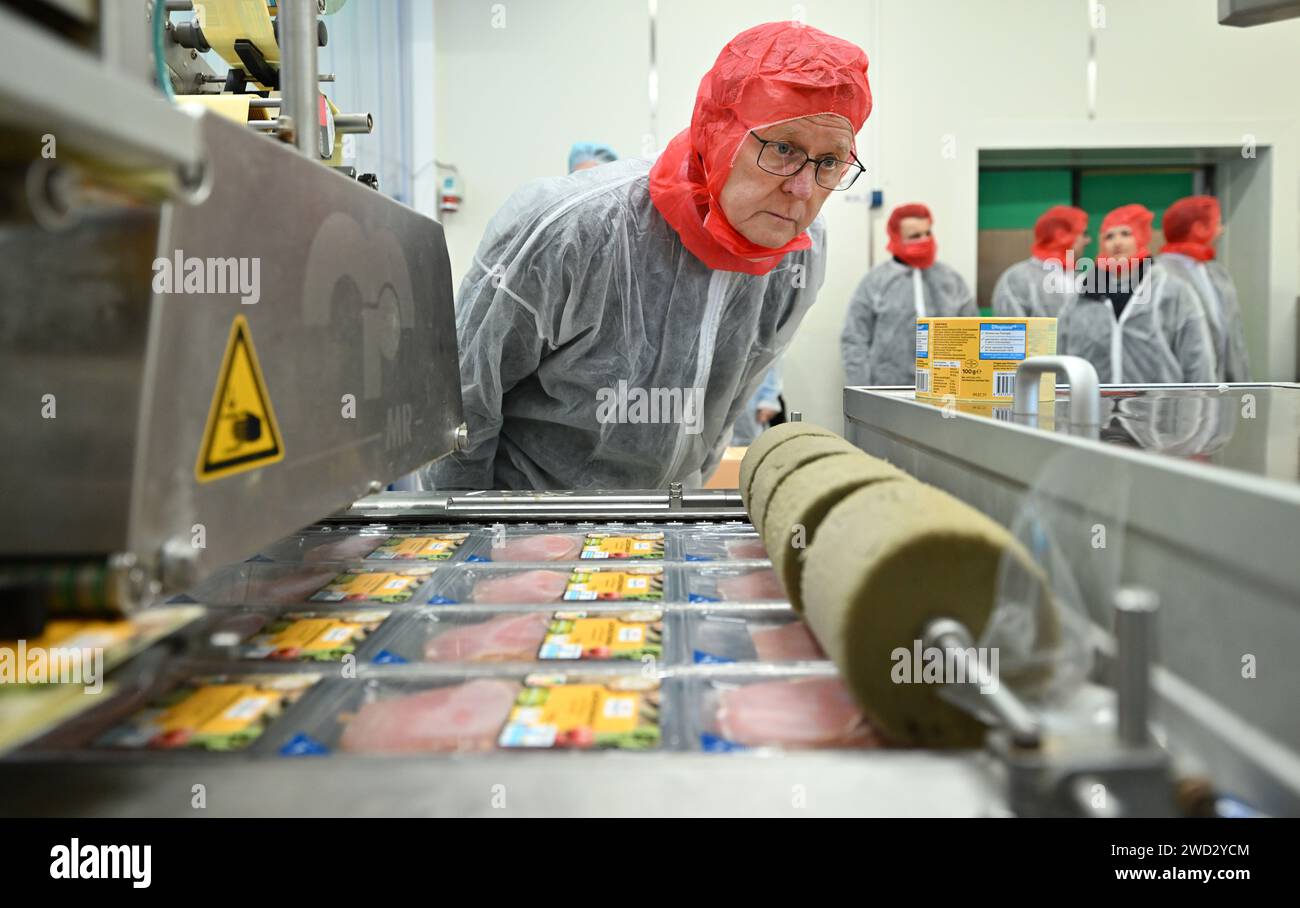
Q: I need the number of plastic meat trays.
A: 12